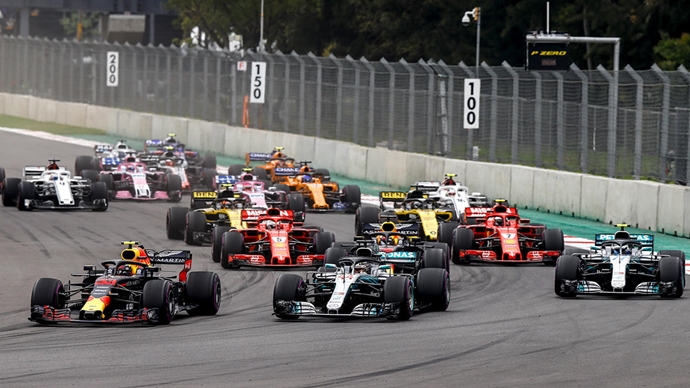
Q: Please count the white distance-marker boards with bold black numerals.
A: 3